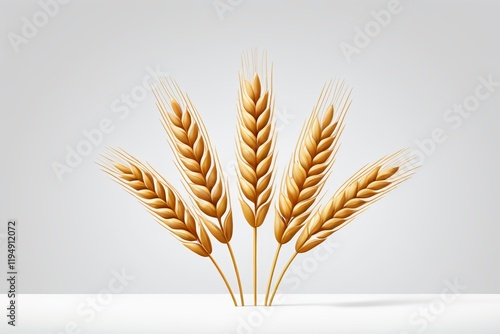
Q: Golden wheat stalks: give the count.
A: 5